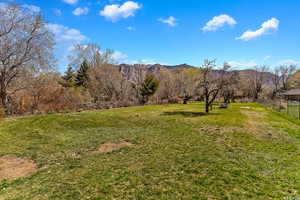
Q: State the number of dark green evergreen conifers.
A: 3